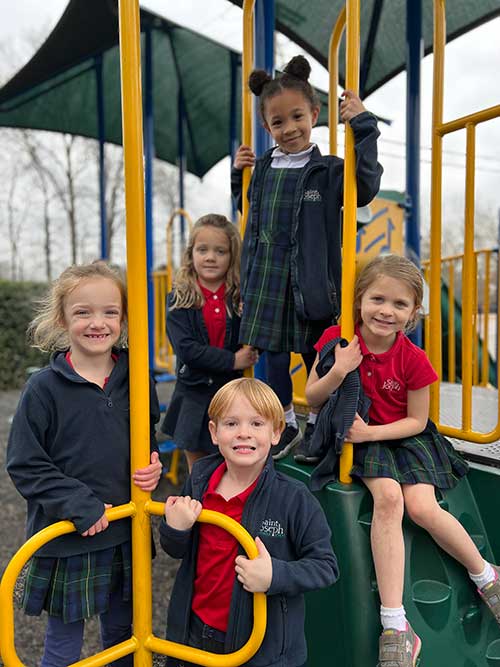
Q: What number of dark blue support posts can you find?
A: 6